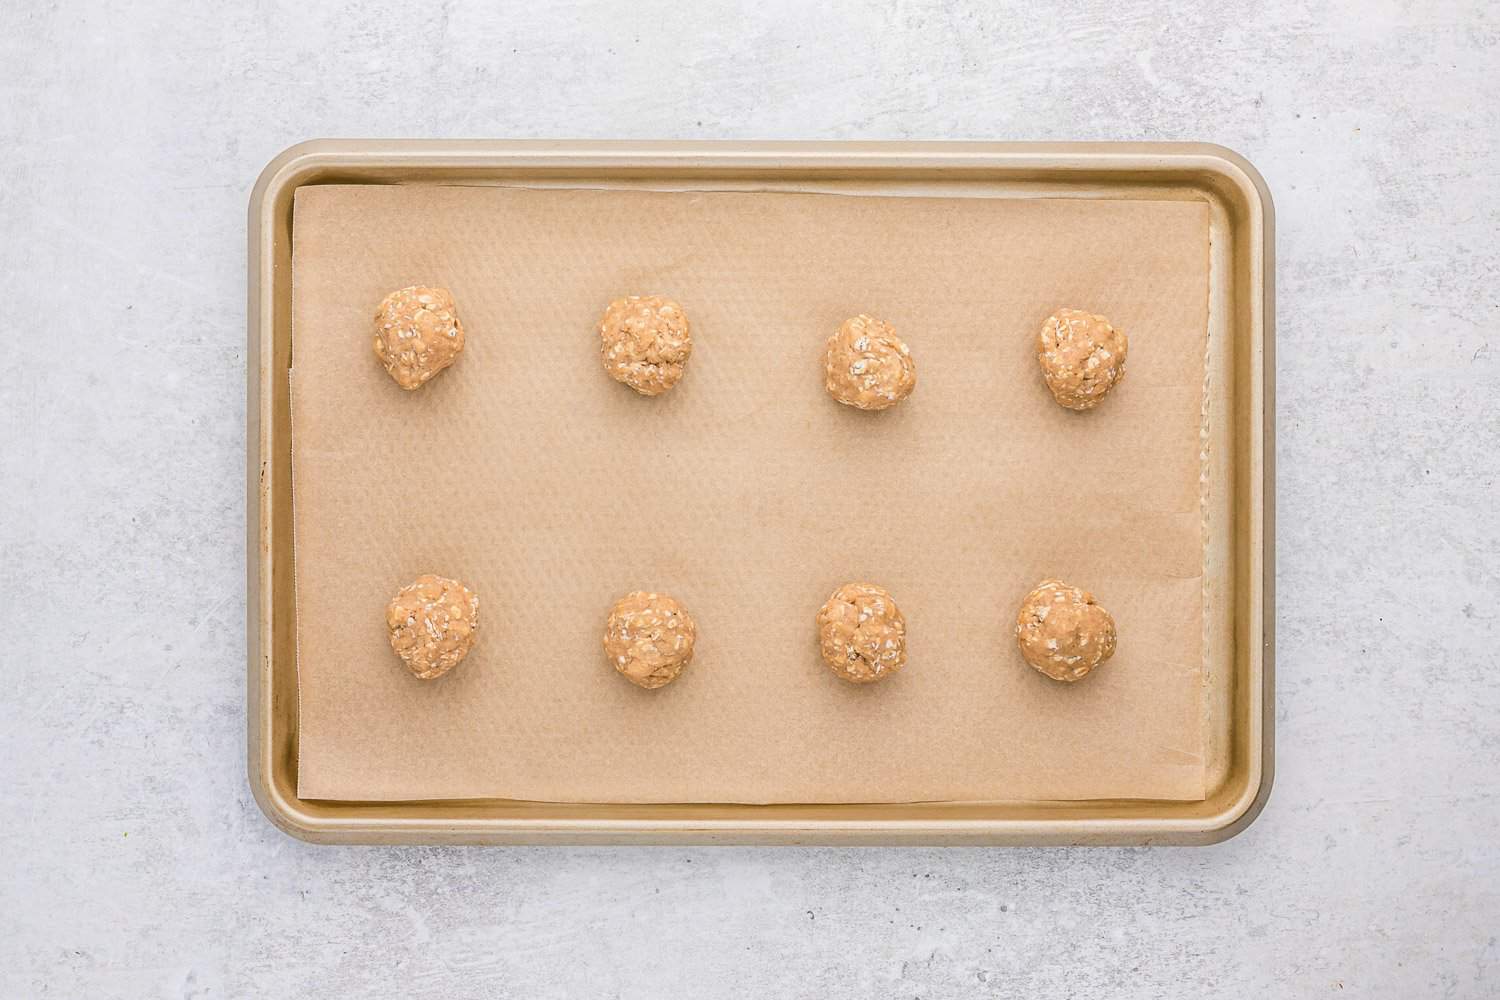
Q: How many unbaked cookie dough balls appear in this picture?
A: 8